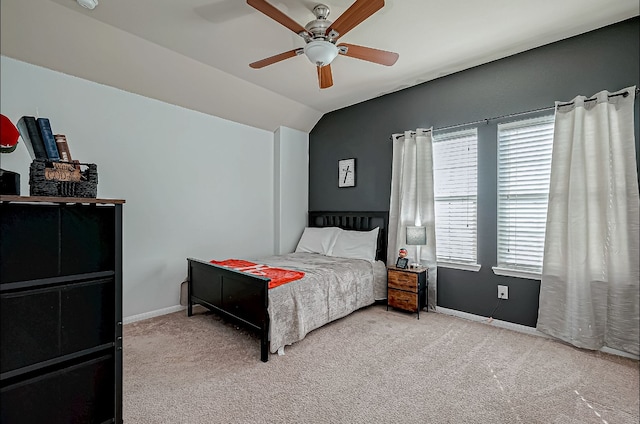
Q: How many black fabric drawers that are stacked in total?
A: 3